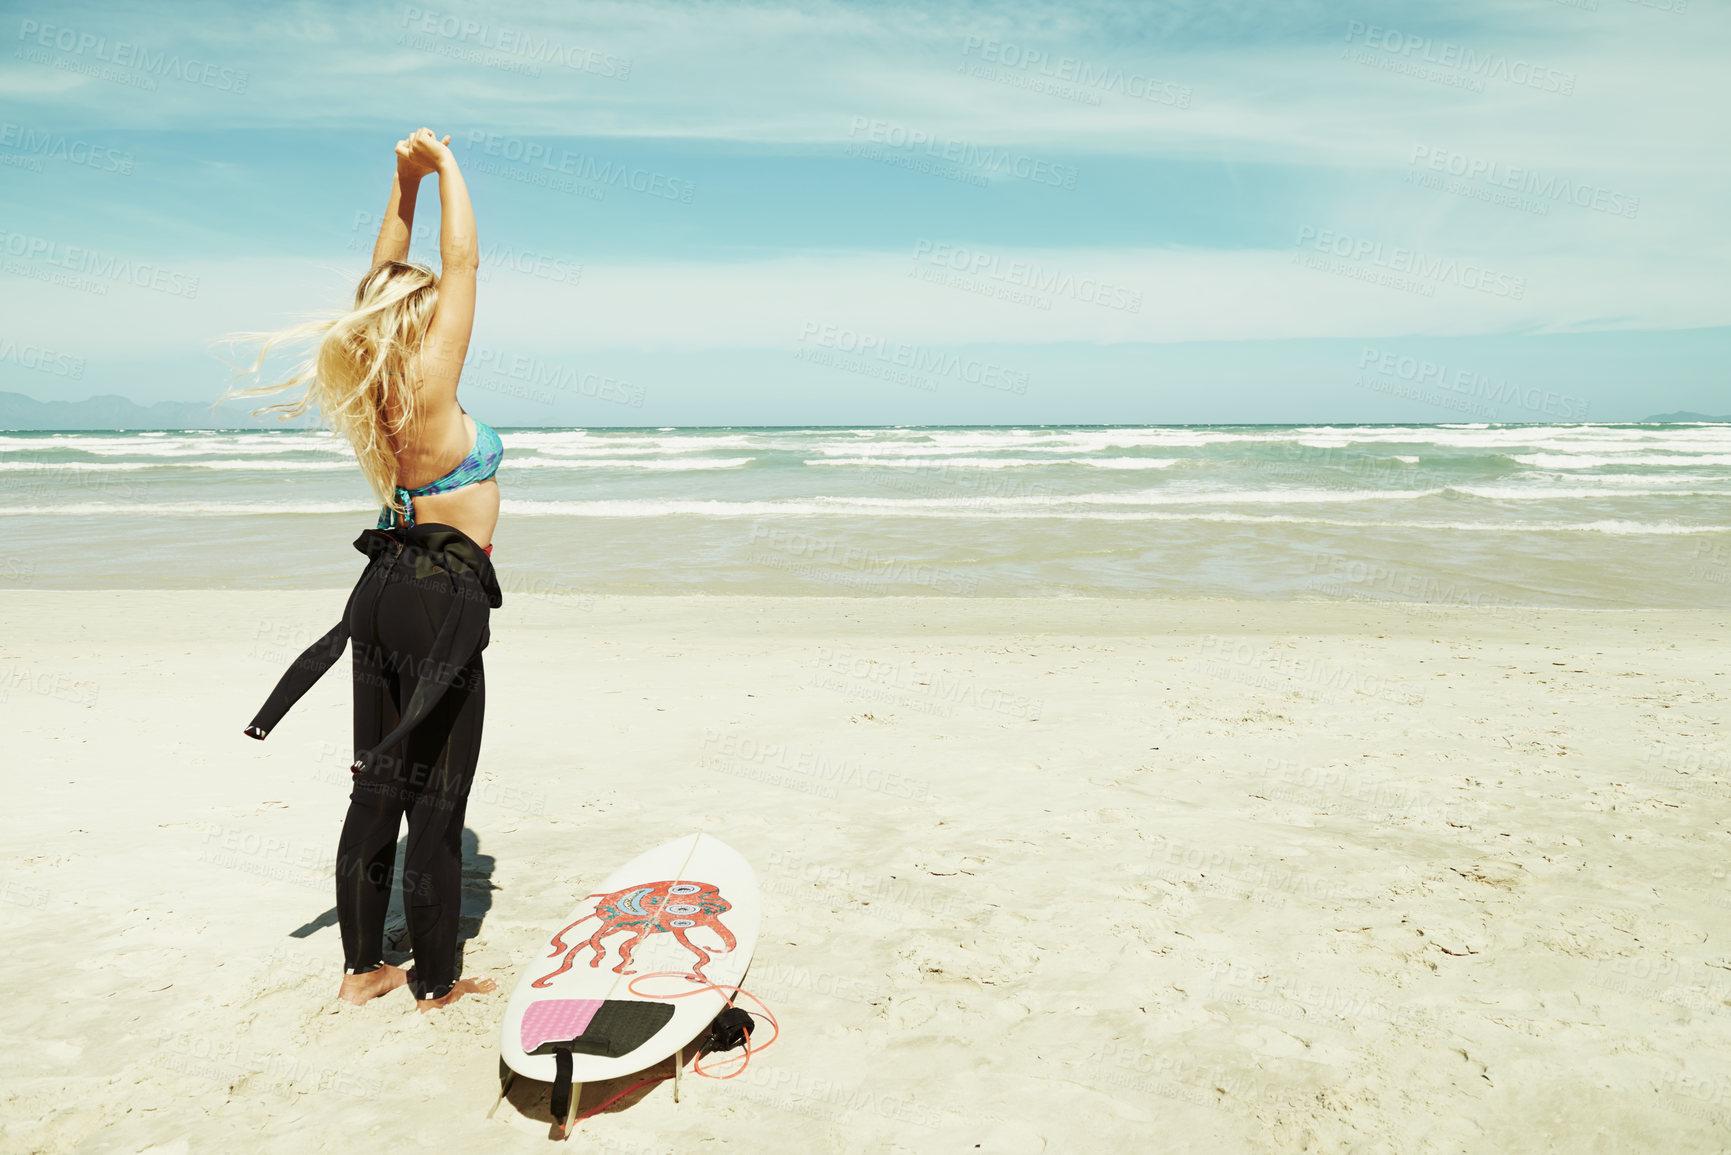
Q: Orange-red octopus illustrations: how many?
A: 1